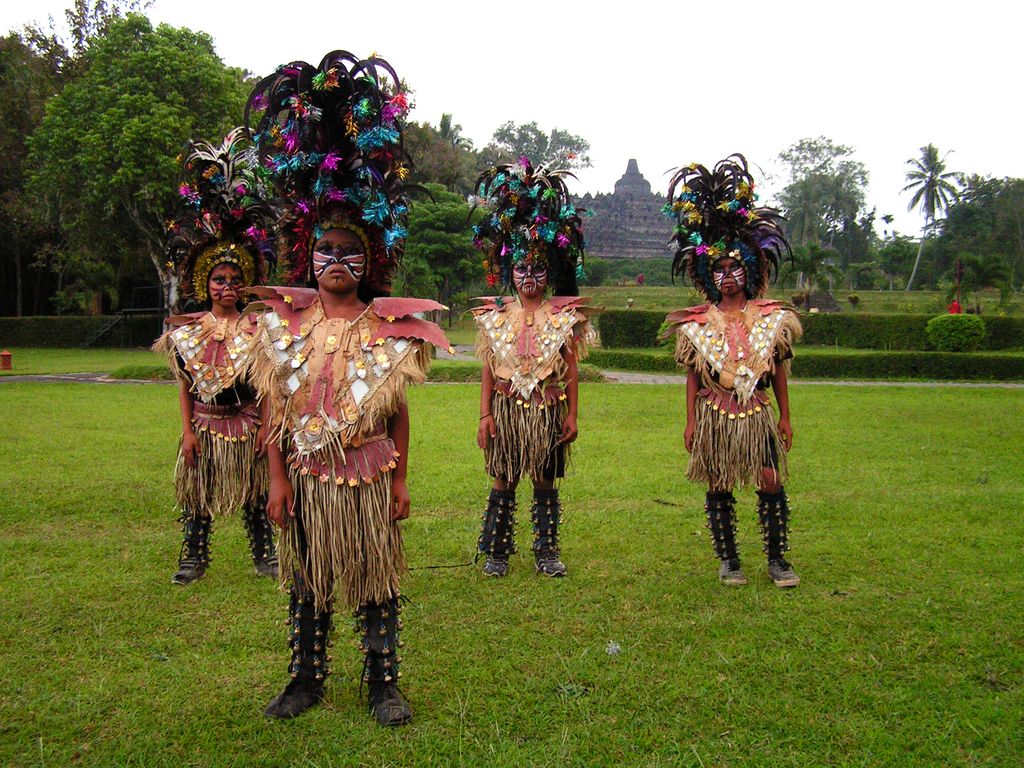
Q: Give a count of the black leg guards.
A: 8